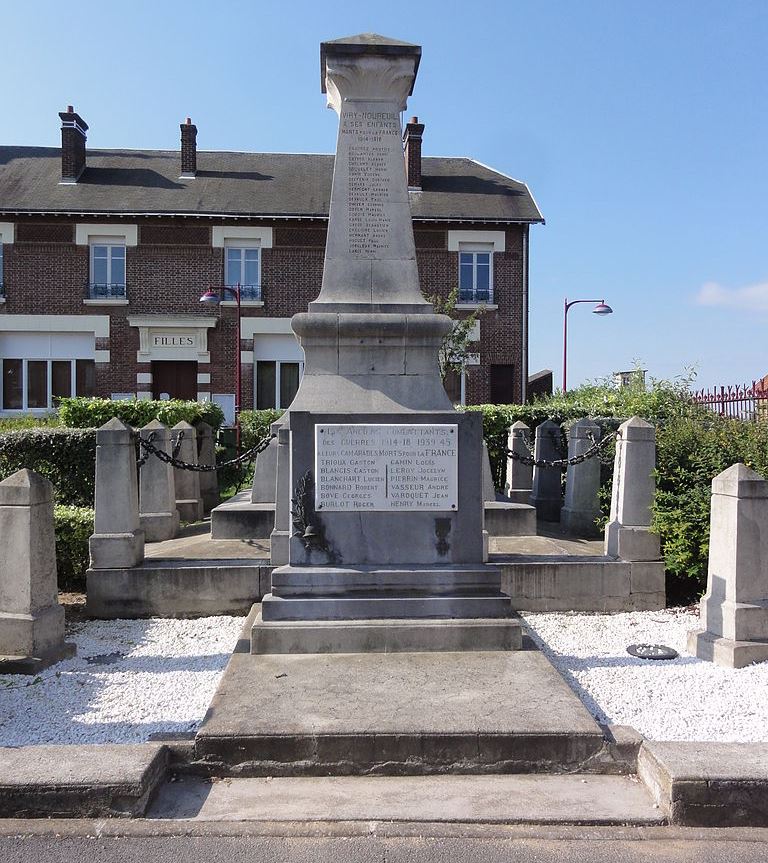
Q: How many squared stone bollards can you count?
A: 10